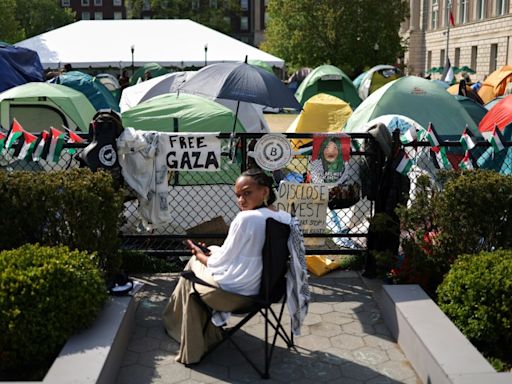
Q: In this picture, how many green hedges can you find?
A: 4